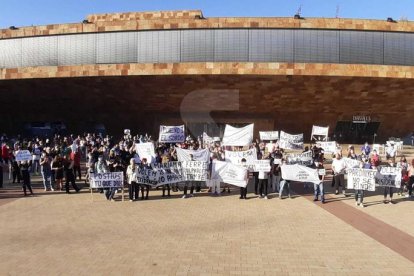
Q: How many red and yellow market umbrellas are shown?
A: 0